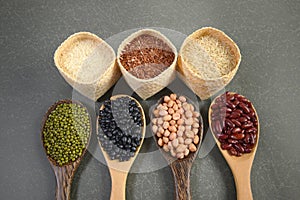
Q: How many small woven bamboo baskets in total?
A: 3